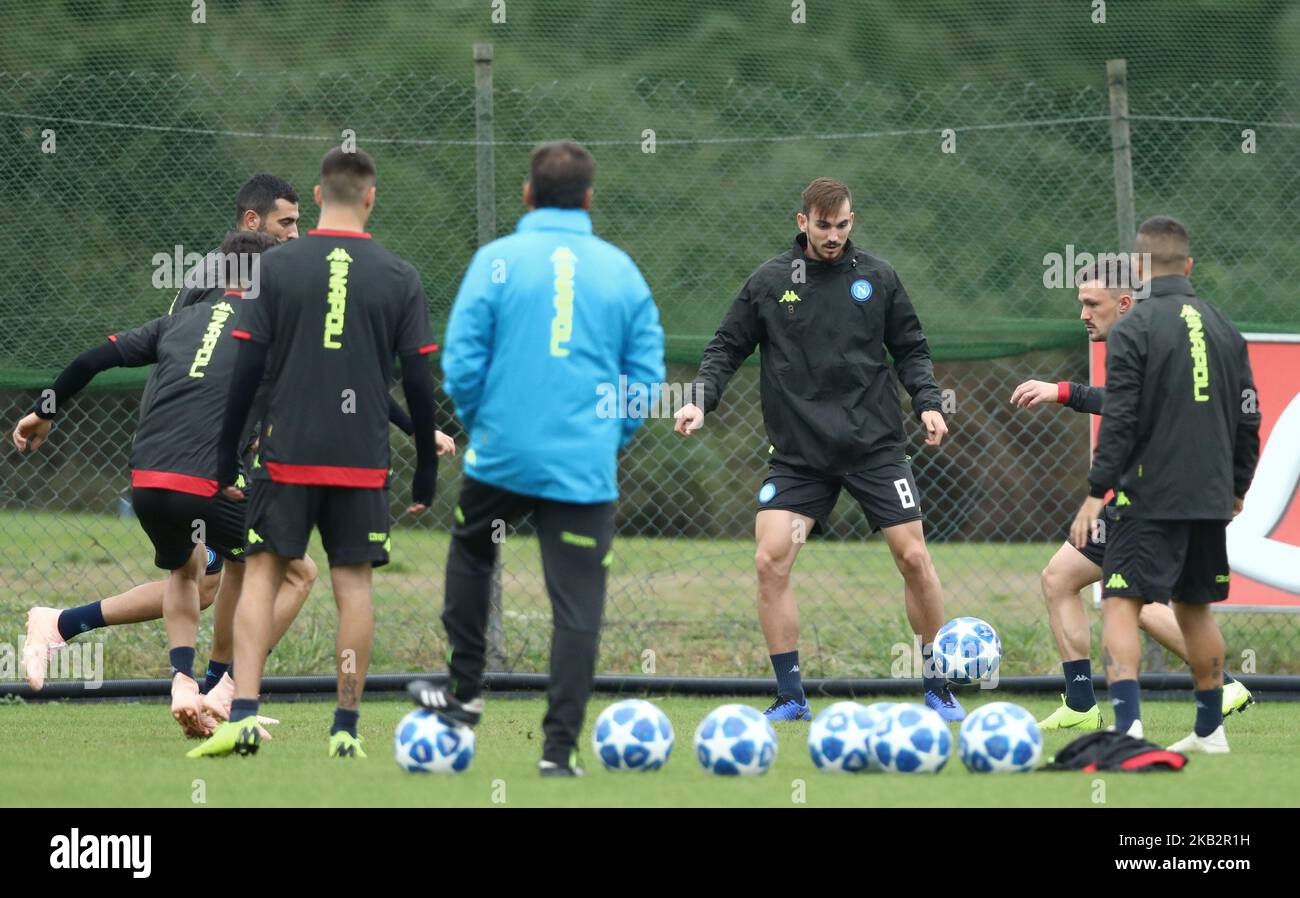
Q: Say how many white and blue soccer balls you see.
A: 8